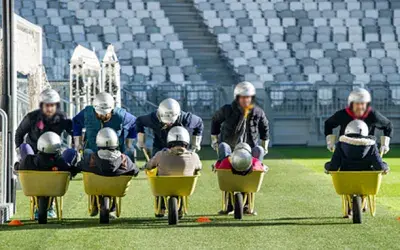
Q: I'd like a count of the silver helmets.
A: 10